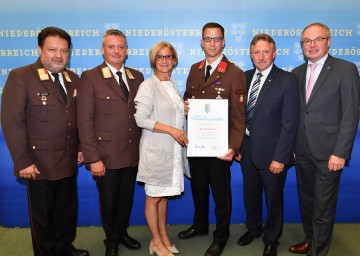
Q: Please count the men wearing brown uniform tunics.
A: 3